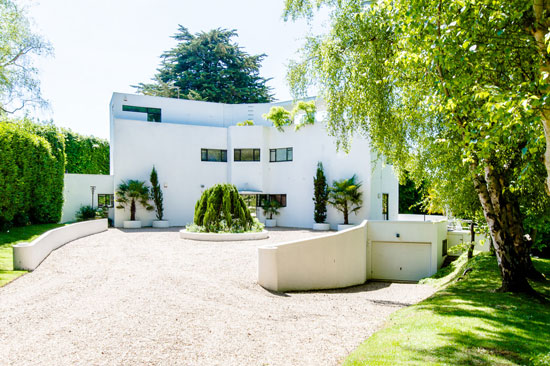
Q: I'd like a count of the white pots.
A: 5